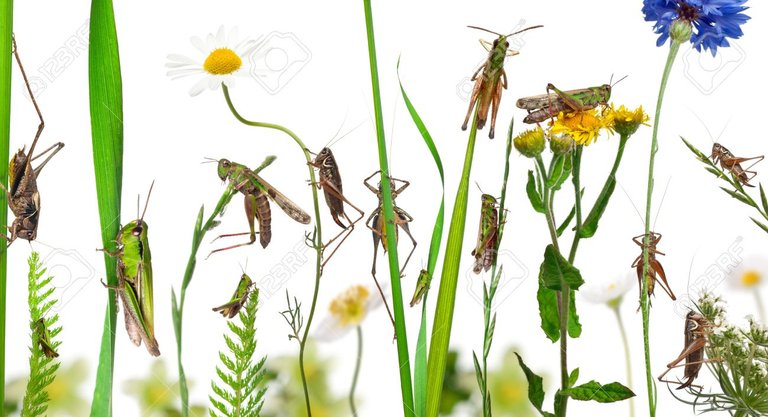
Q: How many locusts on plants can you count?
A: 14